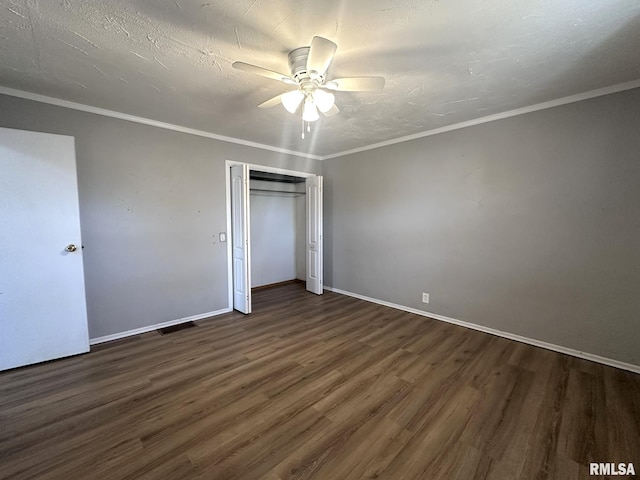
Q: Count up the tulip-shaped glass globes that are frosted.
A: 3